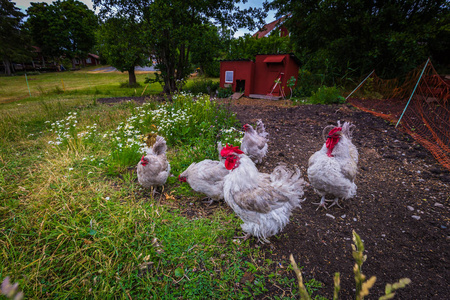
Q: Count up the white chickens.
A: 5